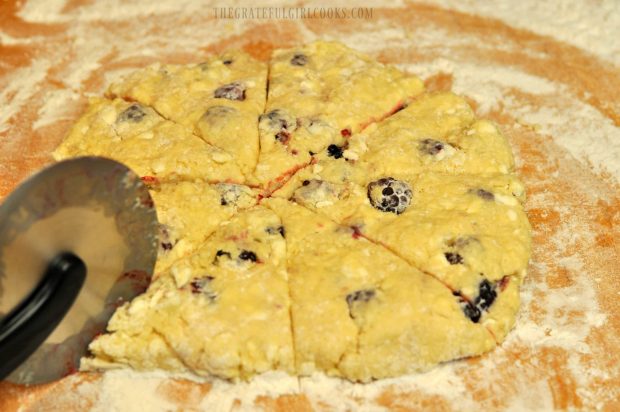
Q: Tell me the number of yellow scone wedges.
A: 8